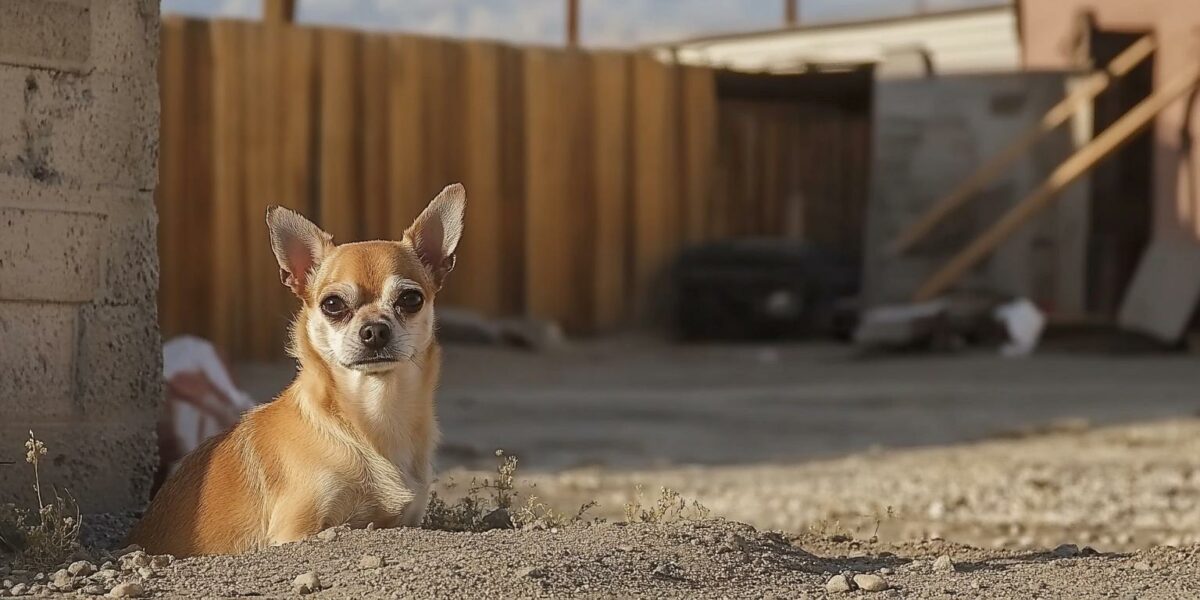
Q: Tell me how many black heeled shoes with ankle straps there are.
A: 0